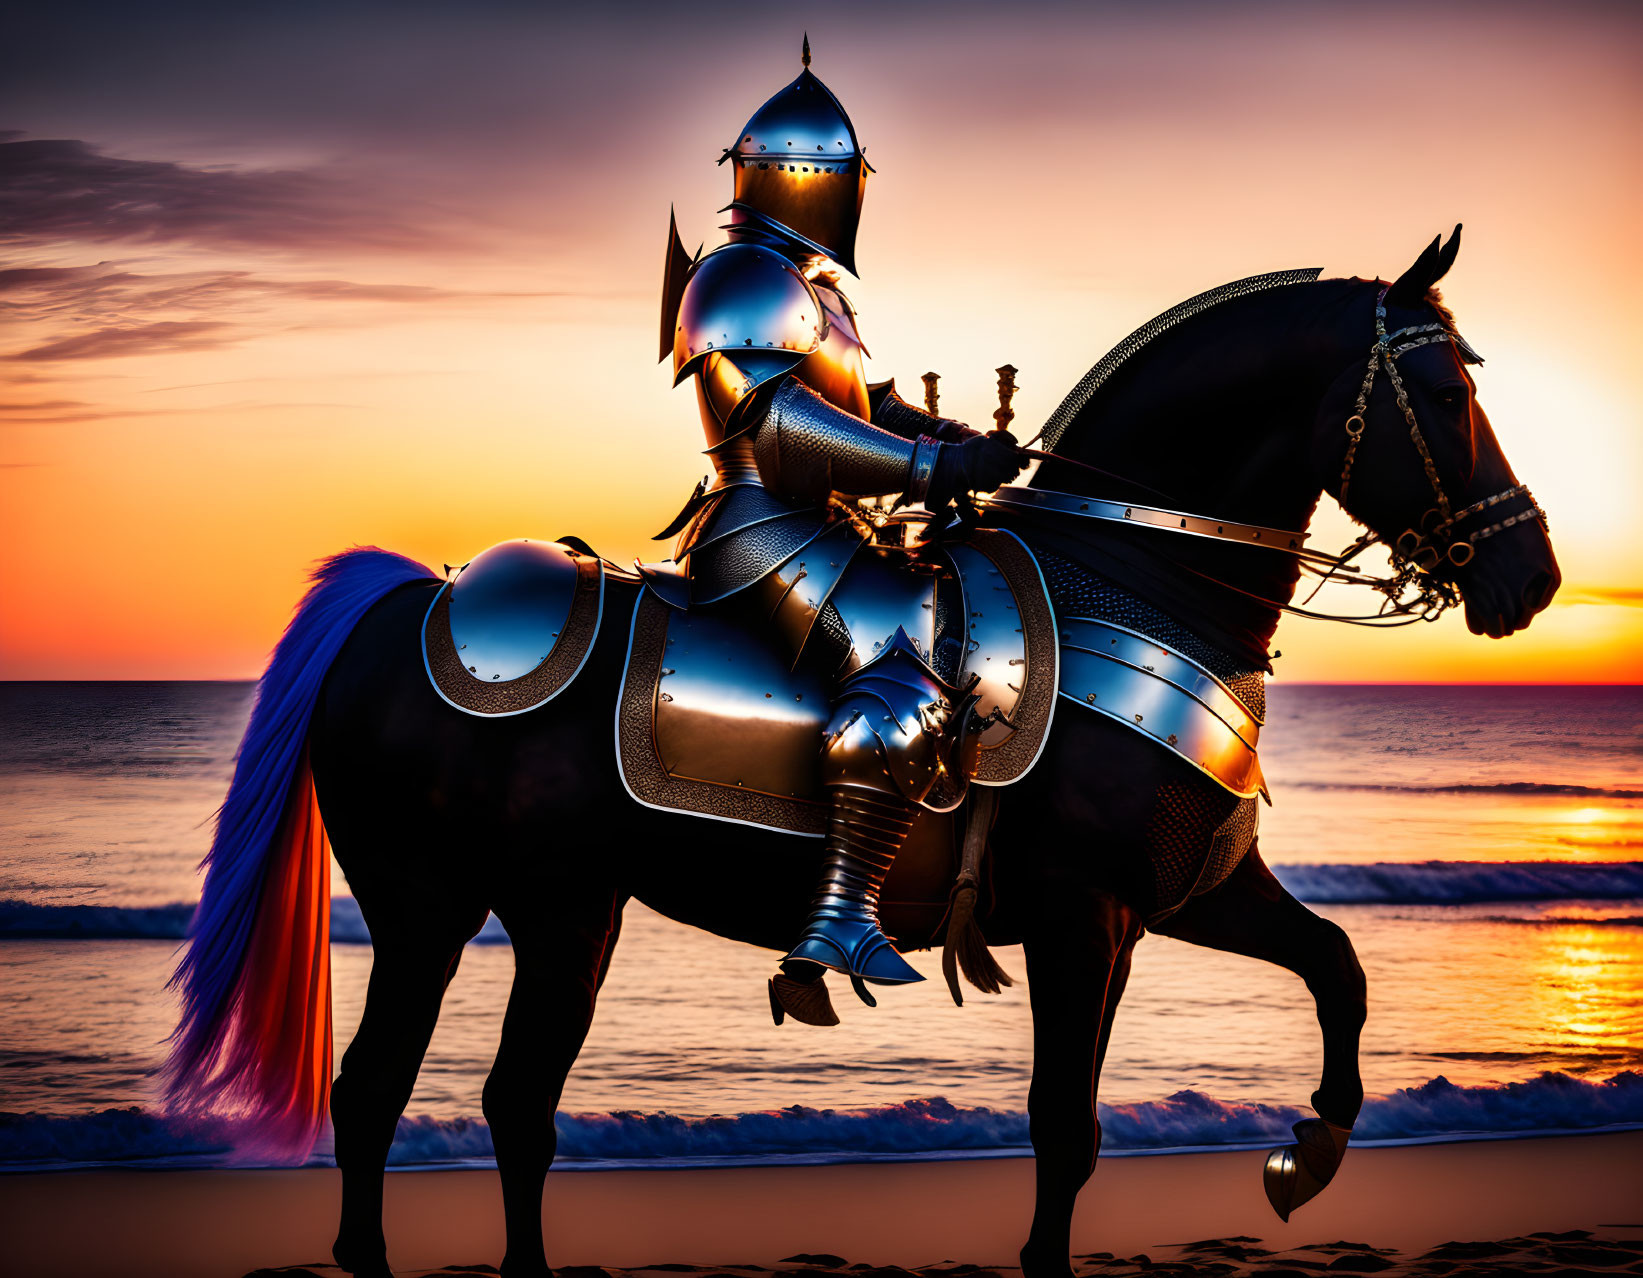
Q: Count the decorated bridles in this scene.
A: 1